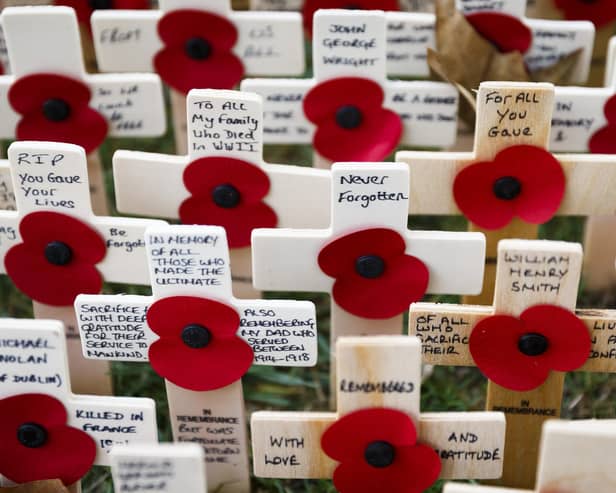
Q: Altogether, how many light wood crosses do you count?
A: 3